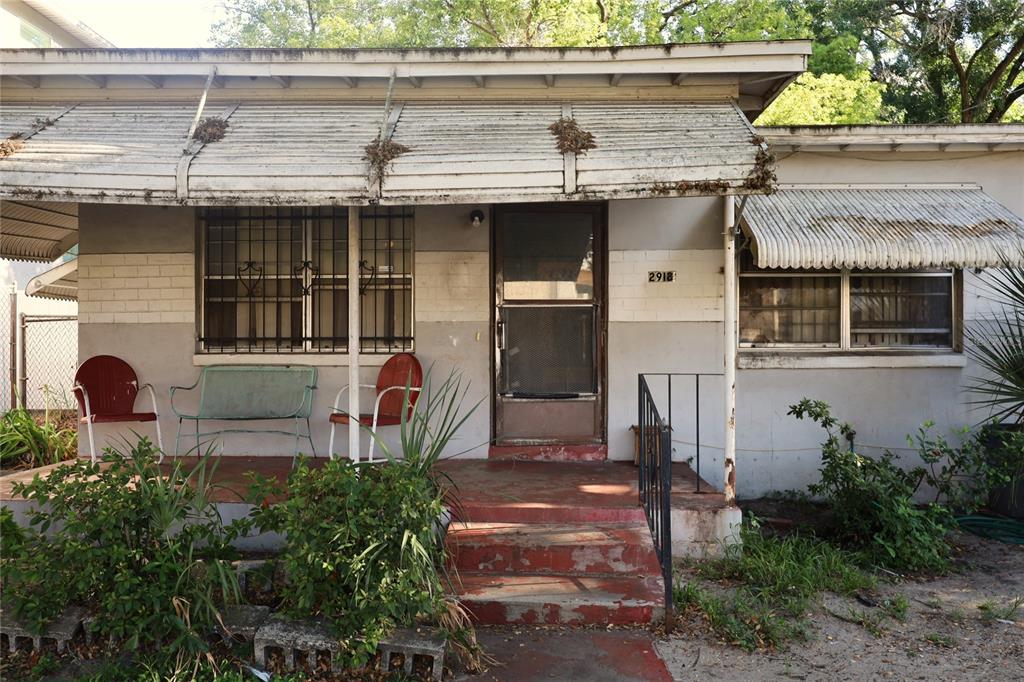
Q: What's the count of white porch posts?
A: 2